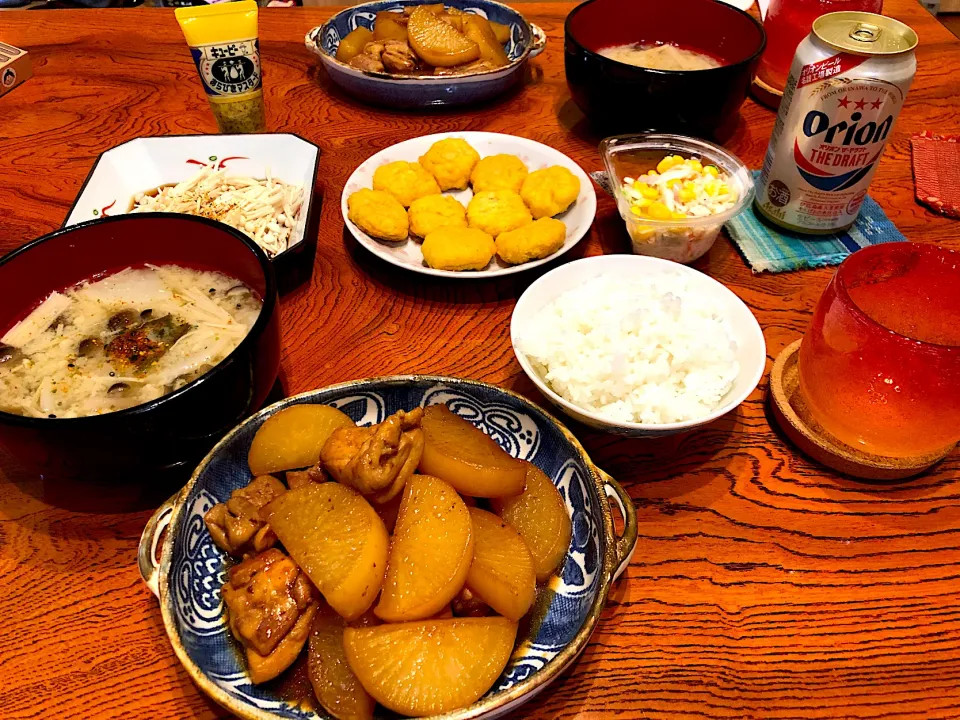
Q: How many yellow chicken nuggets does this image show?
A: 9